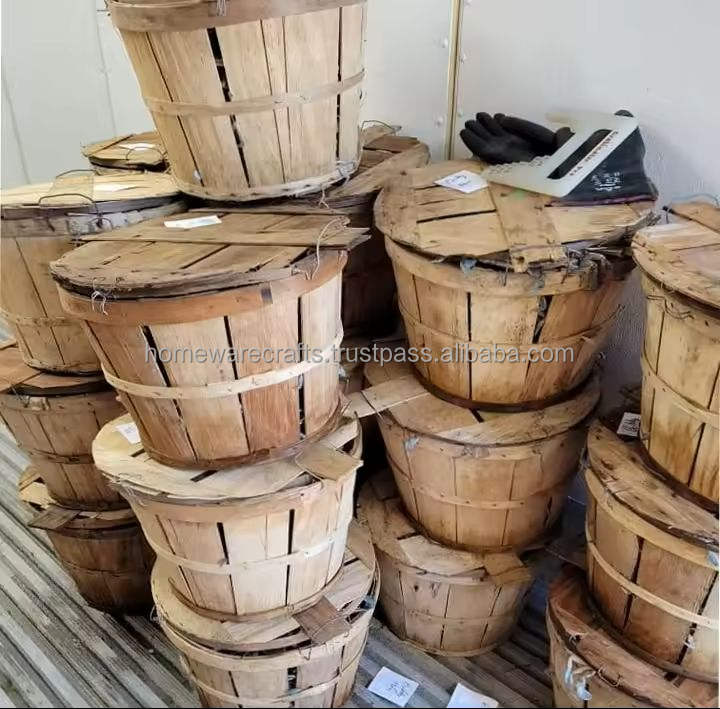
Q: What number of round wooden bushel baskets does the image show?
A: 15